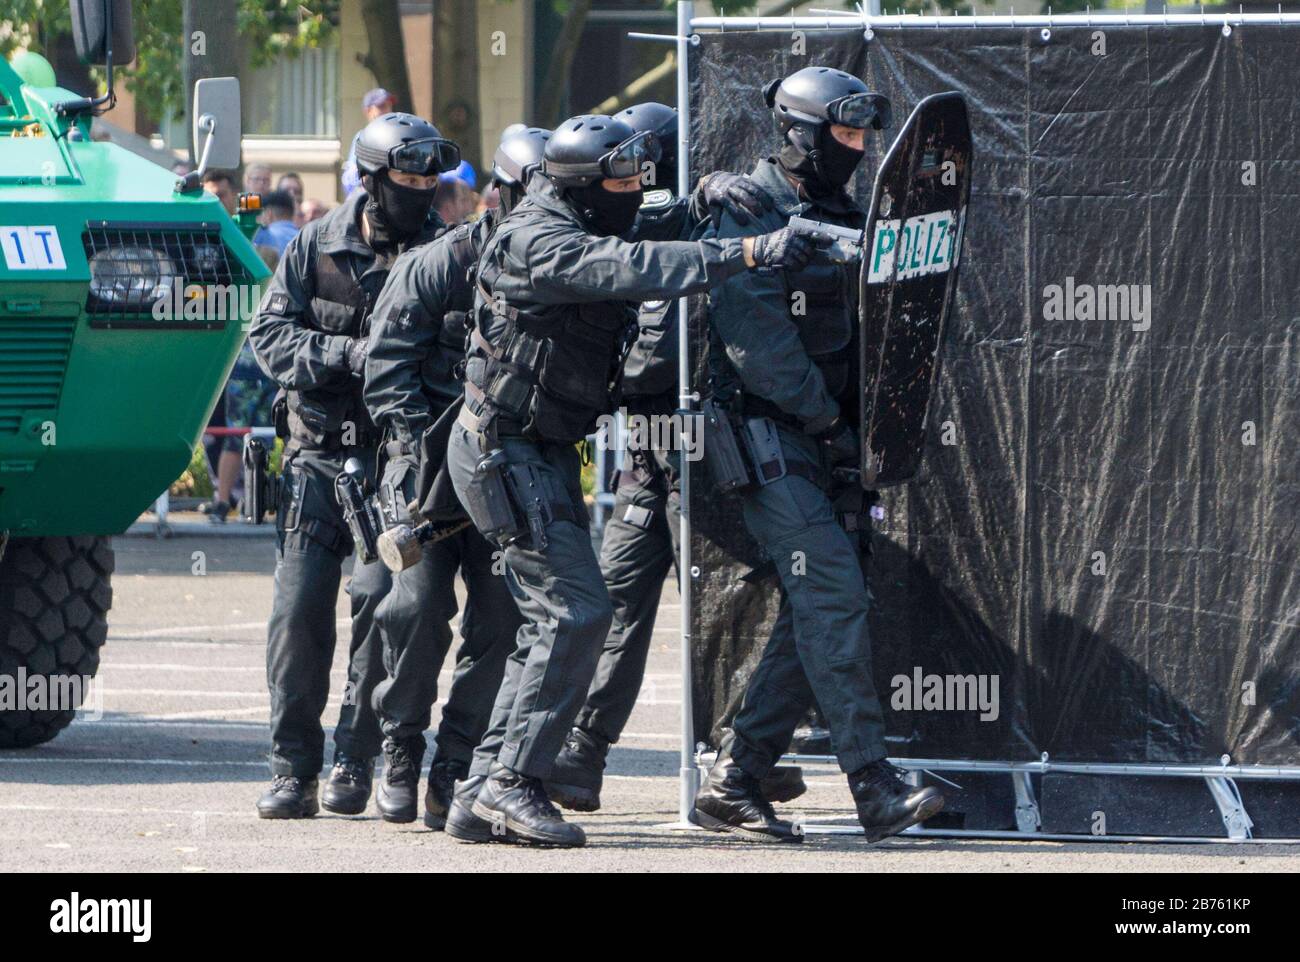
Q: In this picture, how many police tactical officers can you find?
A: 5